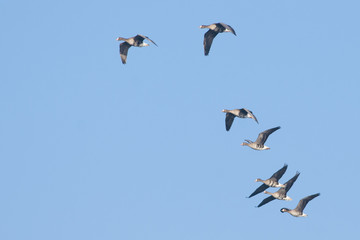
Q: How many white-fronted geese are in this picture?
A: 7